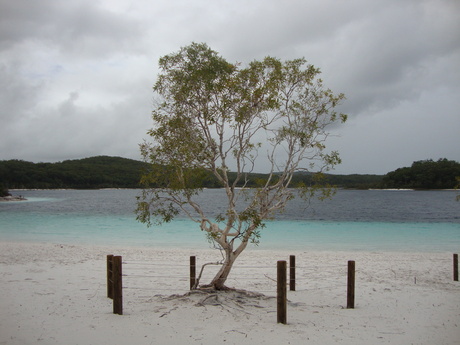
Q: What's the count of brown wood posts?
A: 7